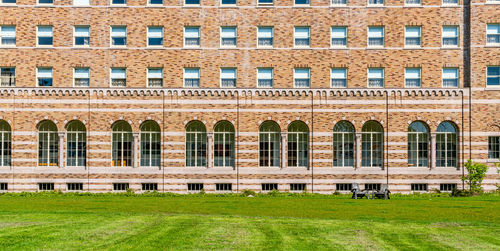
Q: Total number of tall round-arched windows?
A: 13